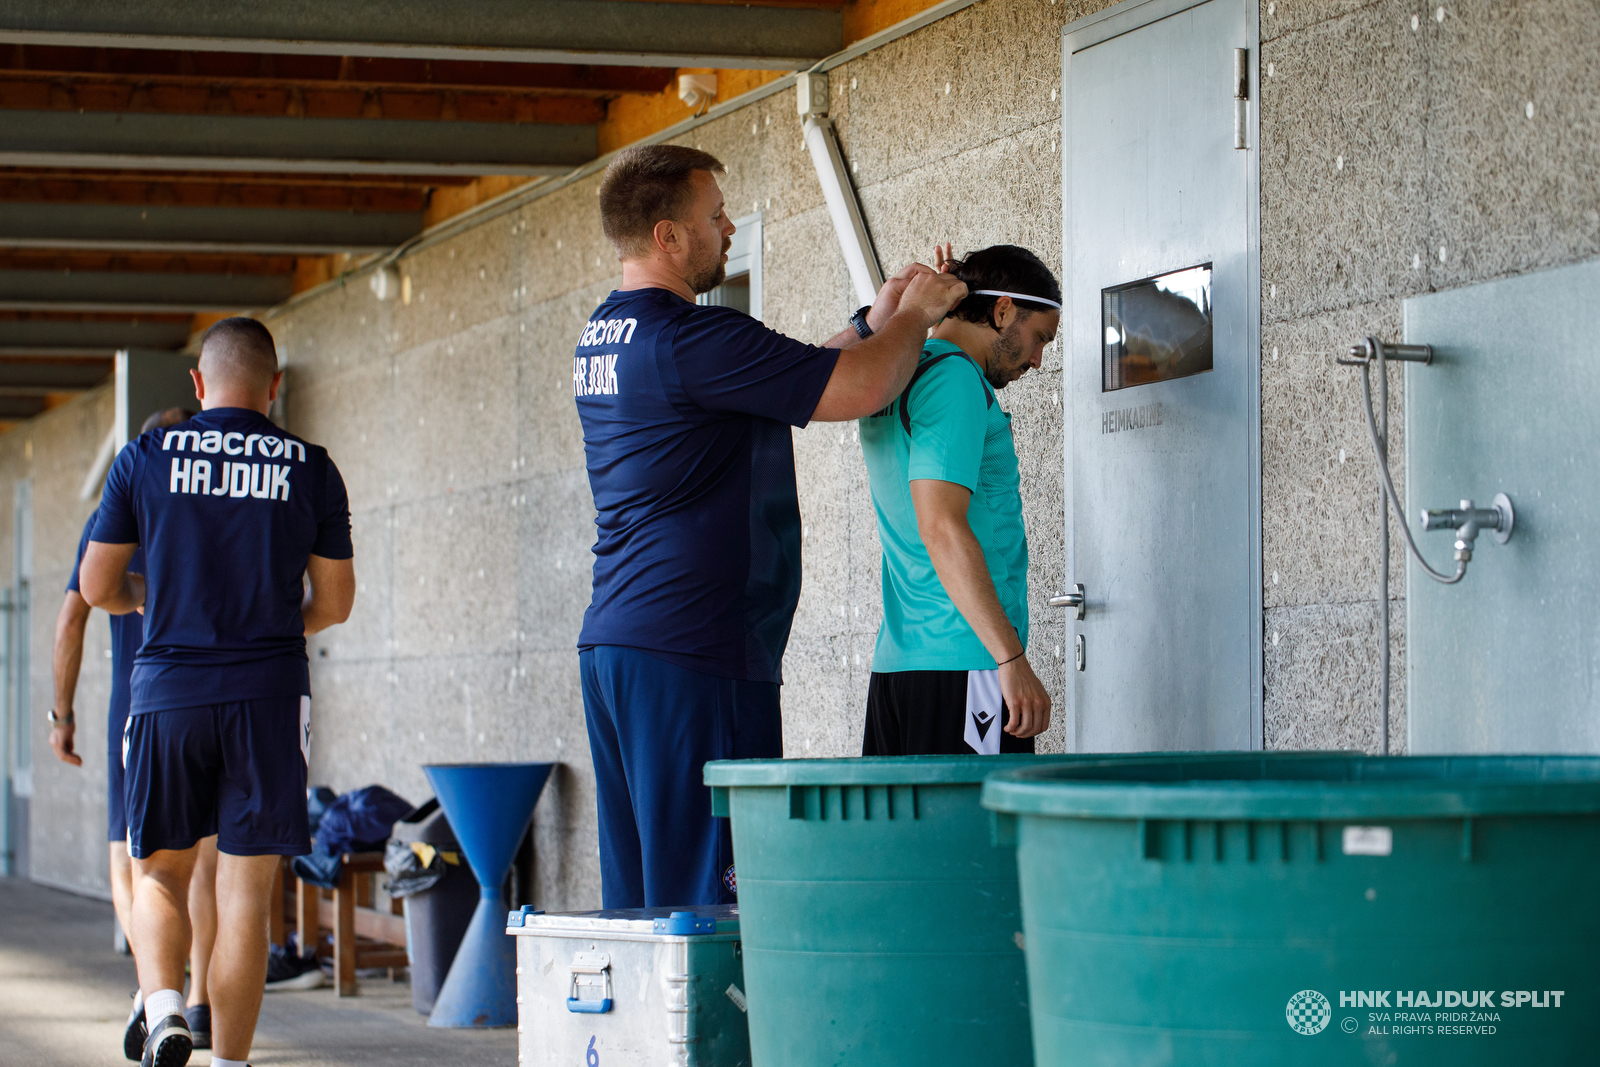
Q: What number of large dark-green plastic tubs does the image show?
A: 2